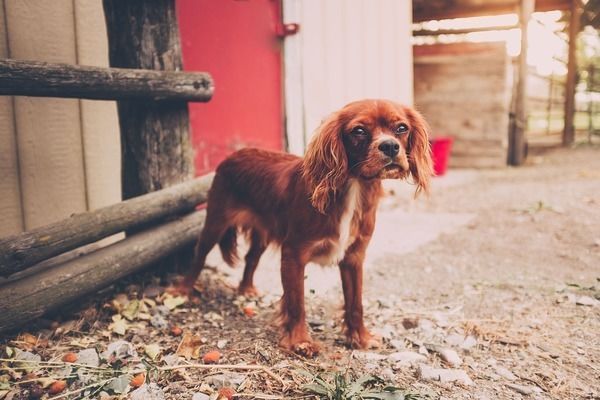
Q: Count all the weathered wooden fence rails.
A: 3